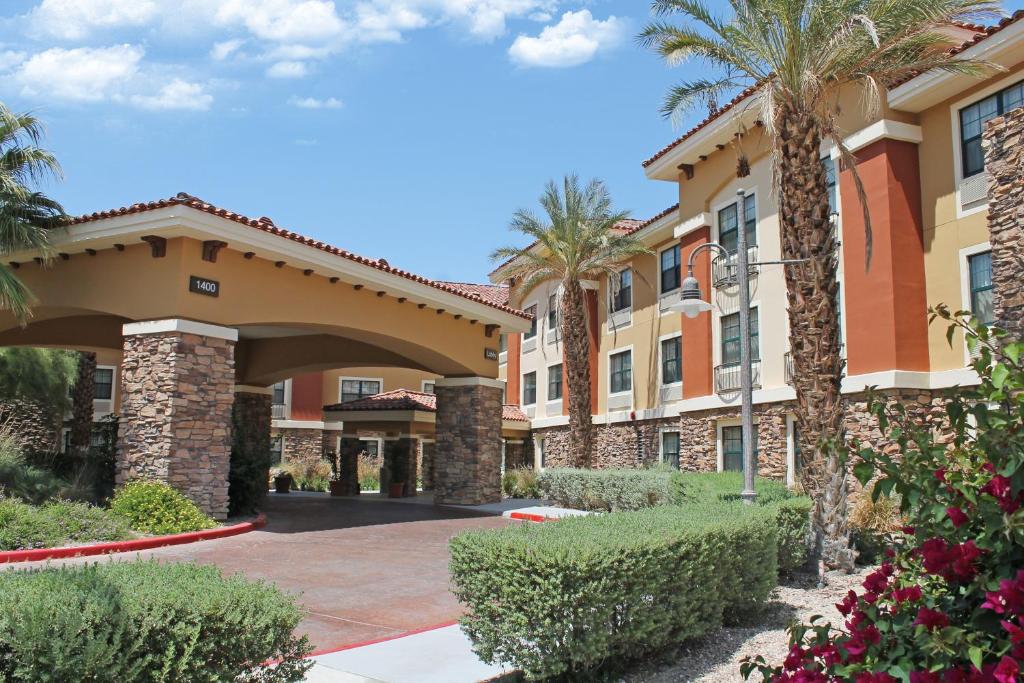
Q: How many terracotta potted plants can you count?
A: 3